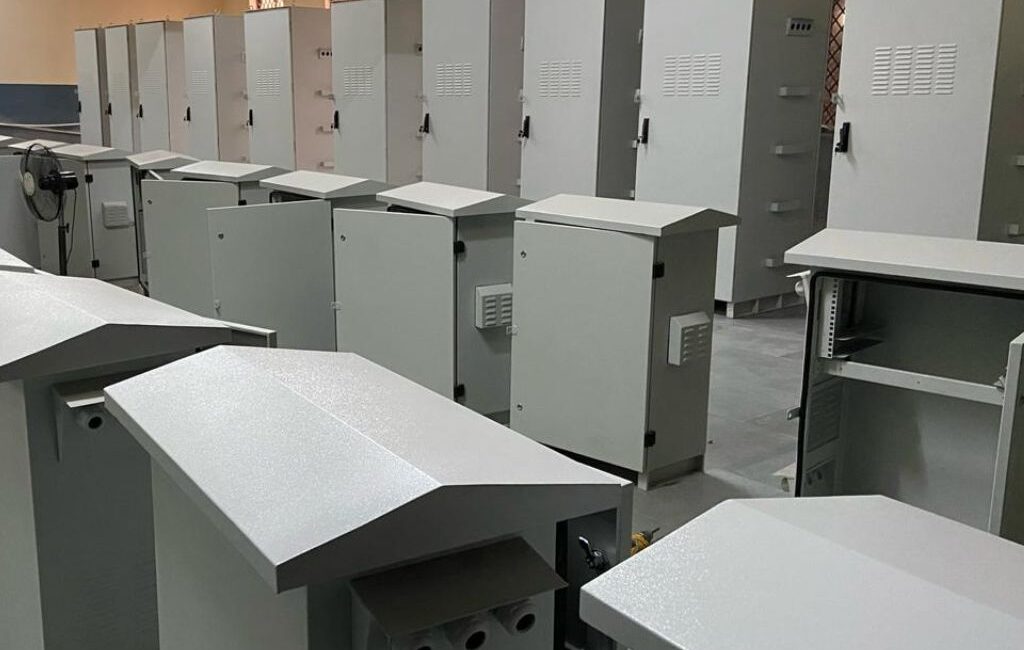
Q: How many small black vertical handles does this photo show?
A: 10